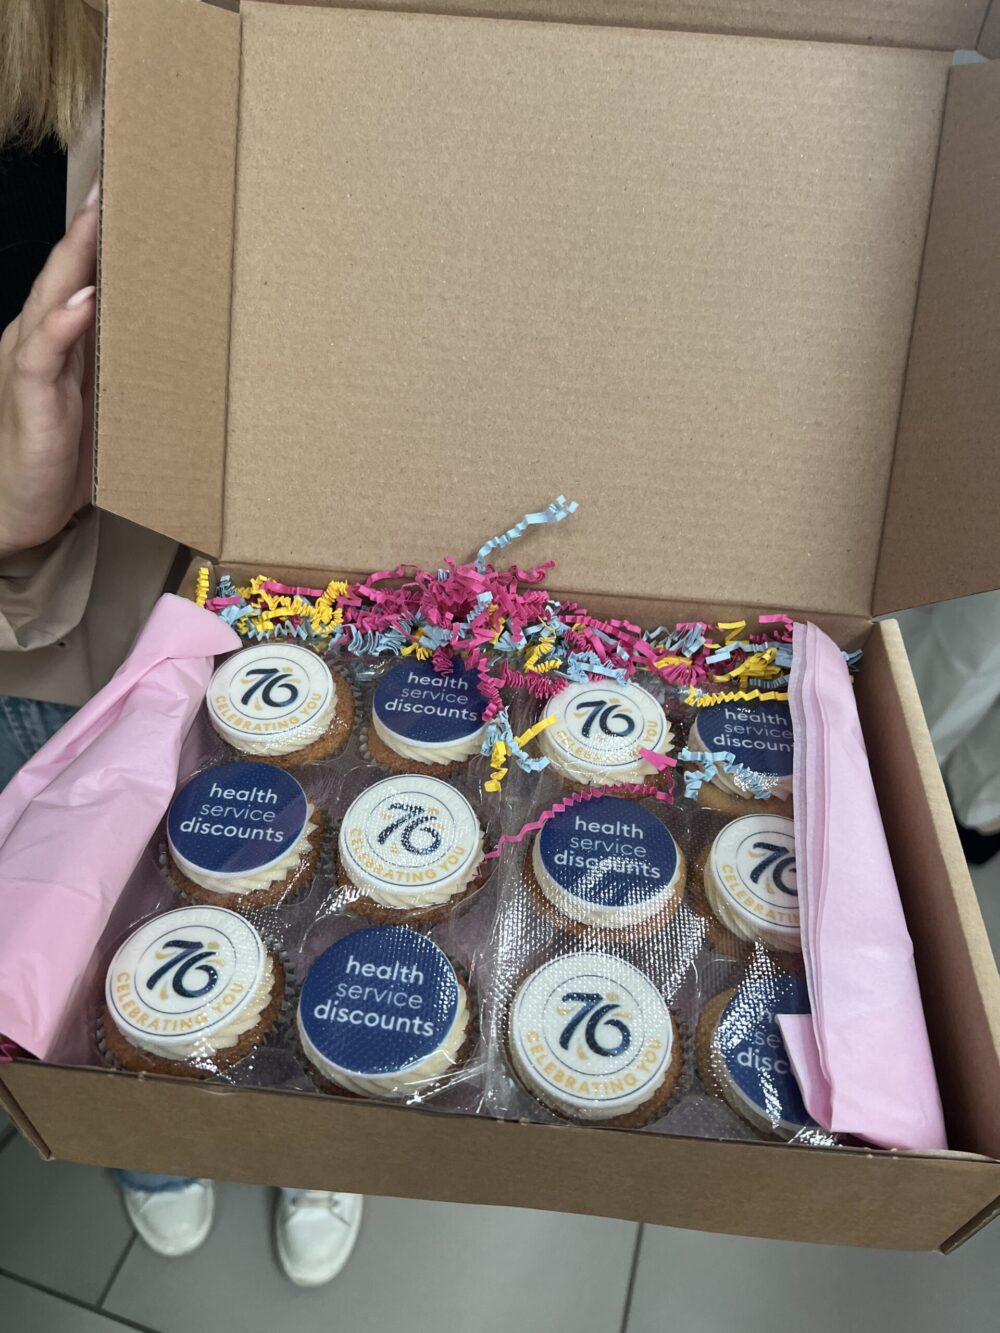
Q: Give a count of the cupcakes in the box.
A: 12